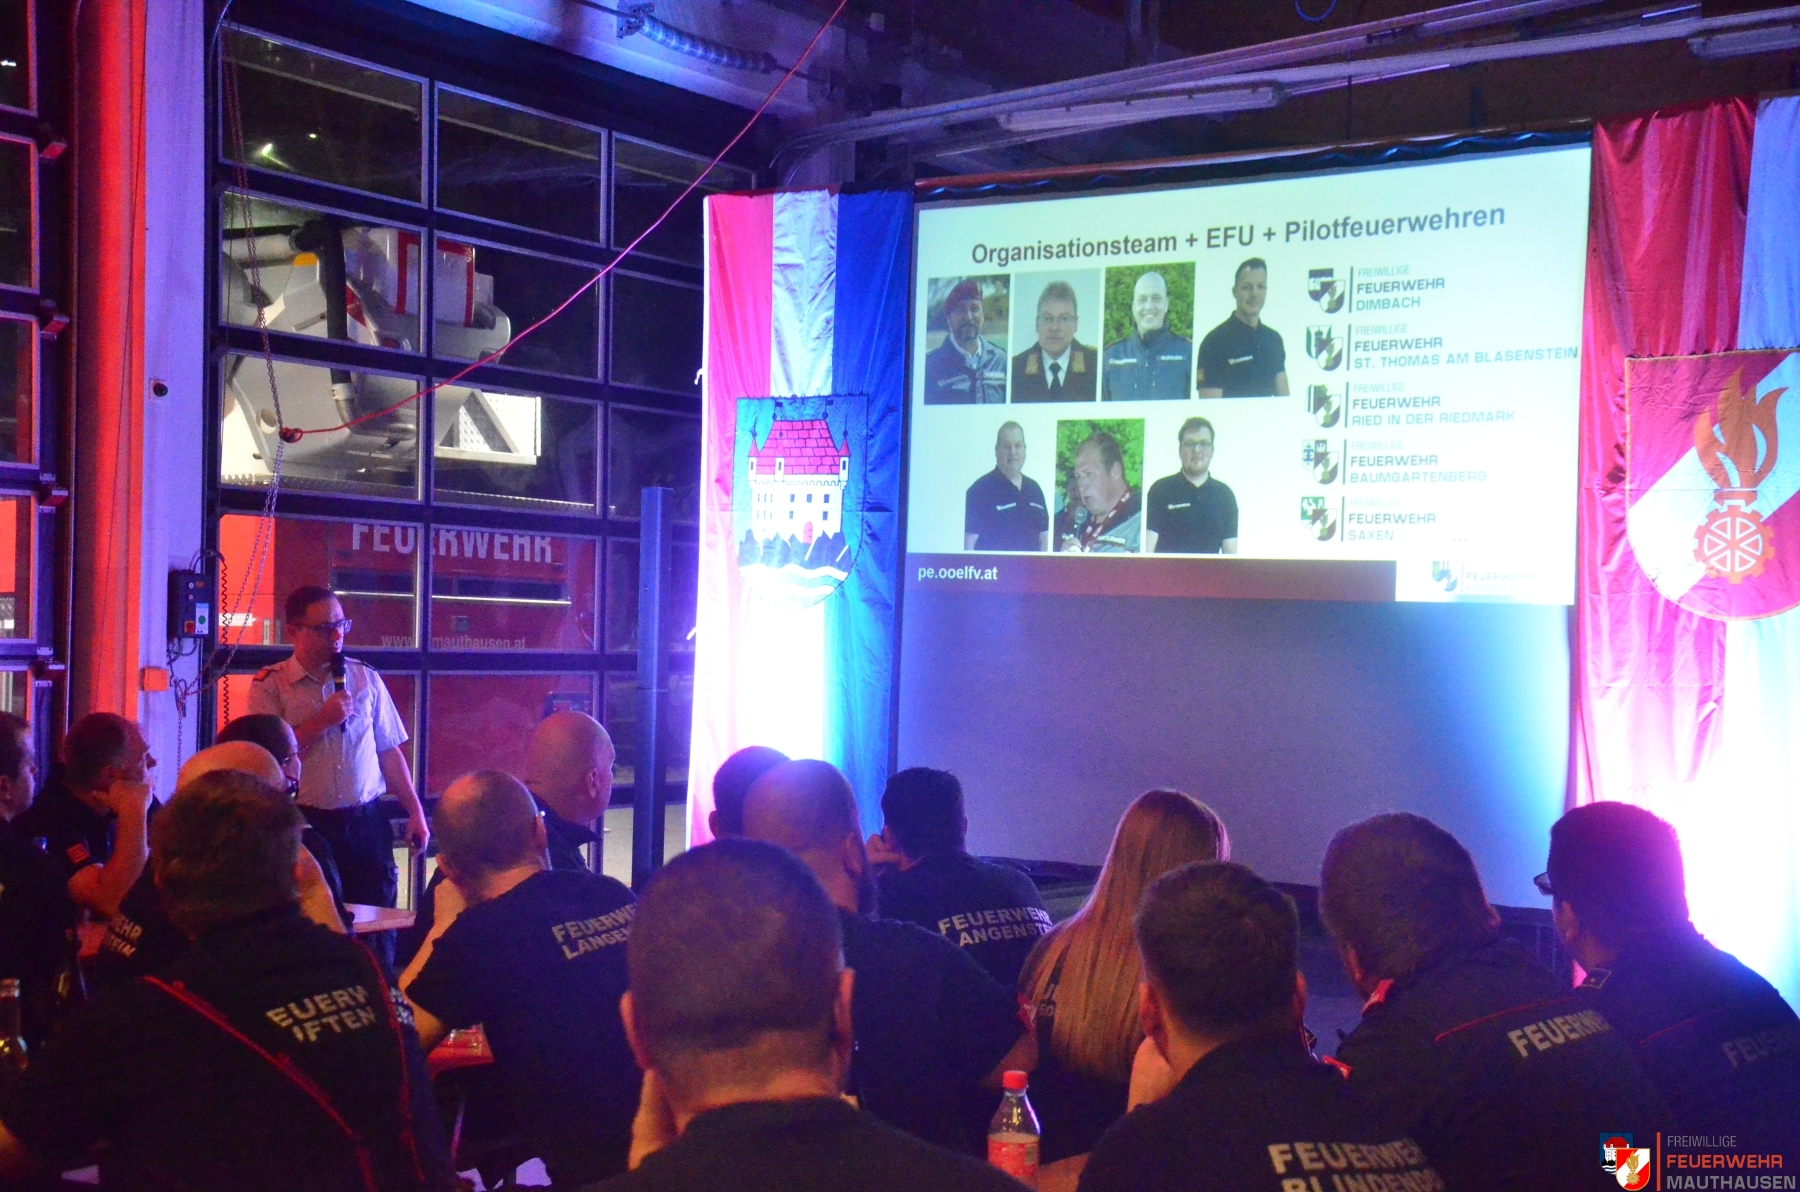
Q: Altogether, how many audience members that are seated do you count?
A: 15